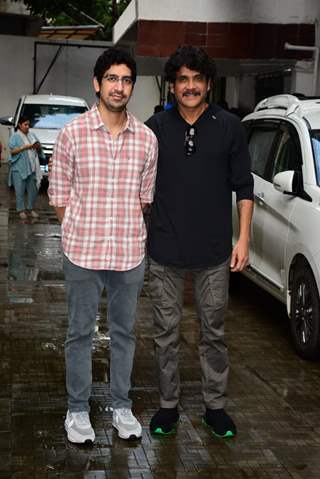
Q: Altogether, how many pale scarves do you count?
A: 1